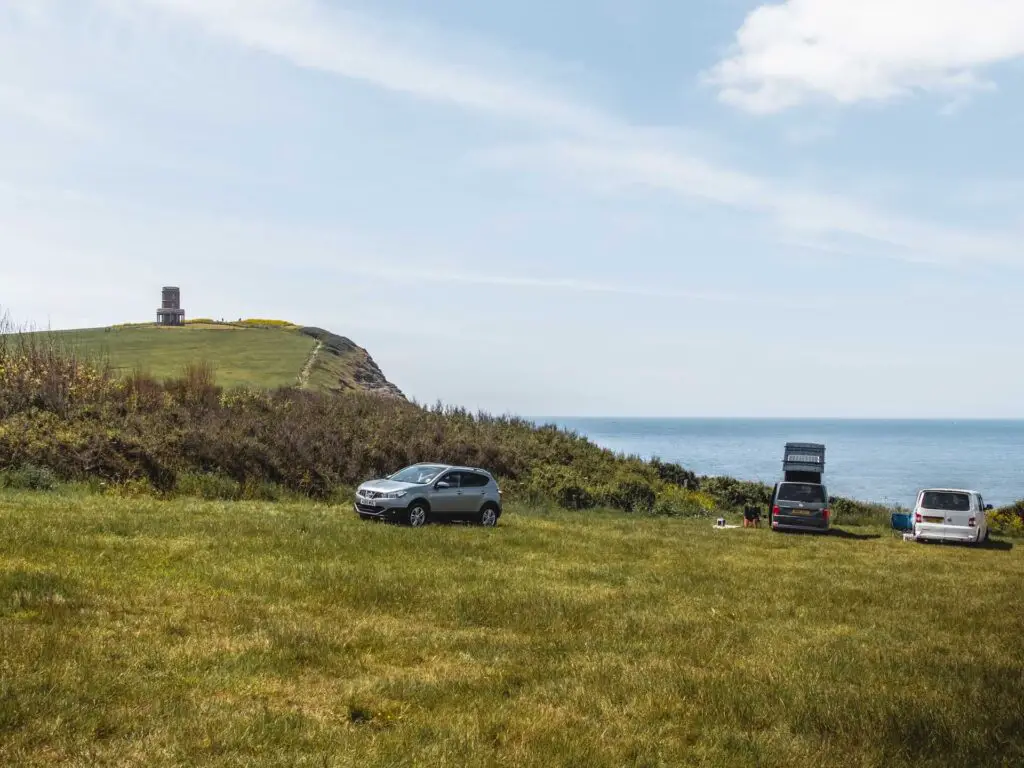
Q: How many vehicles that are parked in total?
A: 3